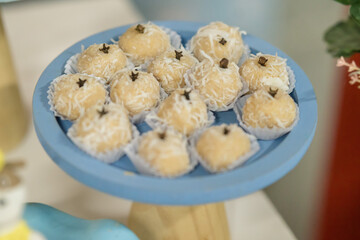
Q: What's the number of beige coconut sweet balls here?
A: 13